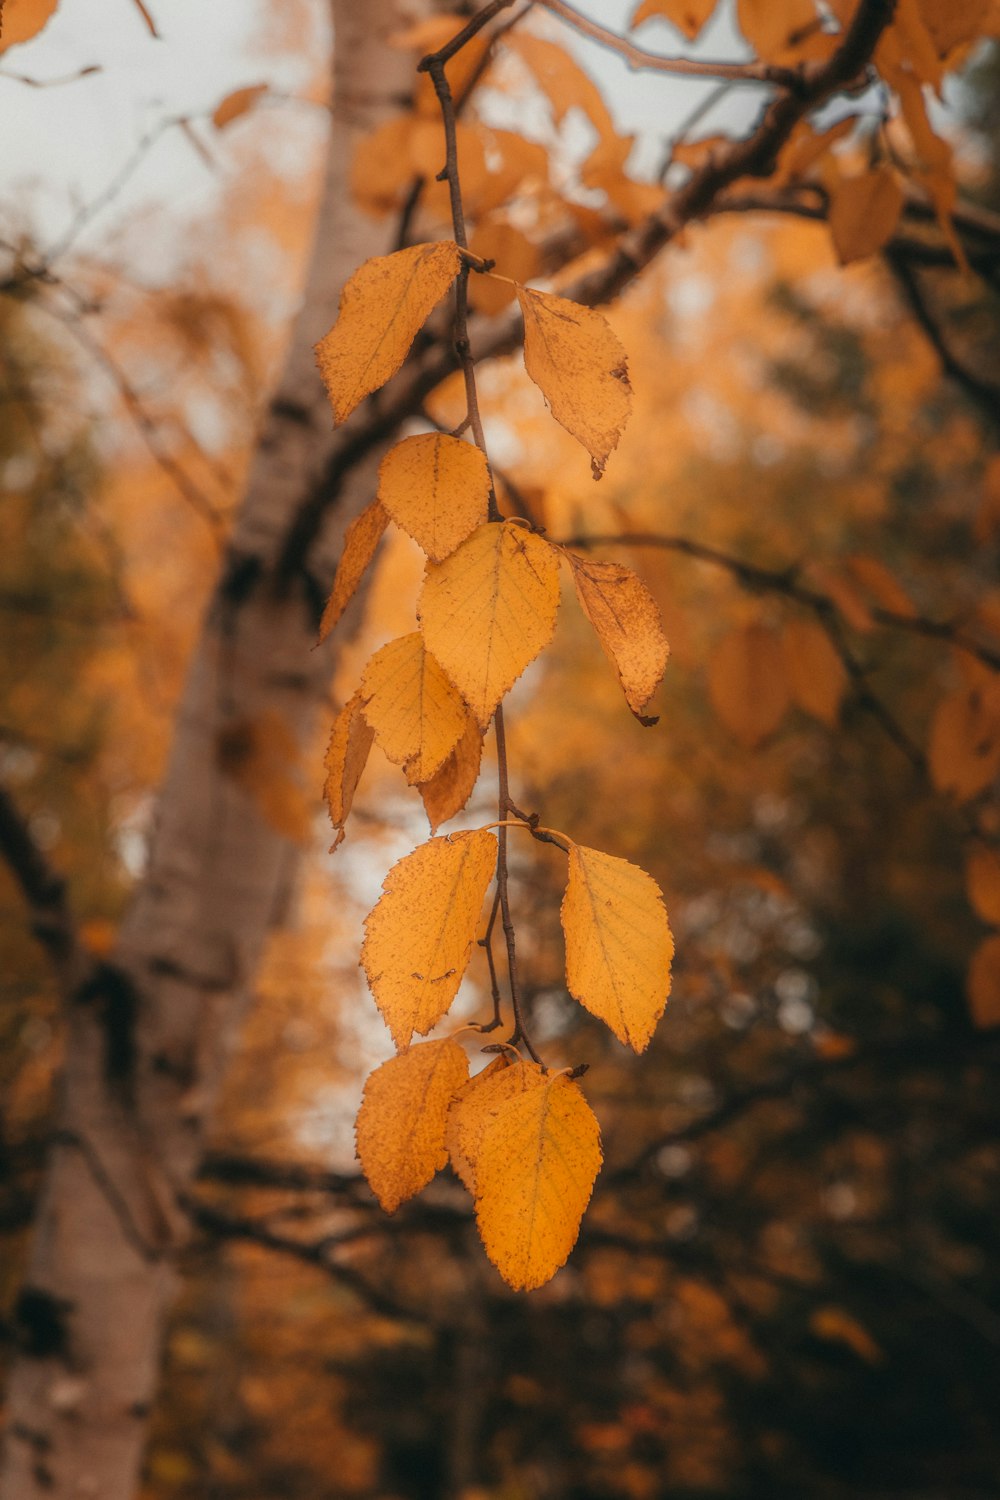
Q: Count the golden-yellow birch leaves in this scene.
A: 14